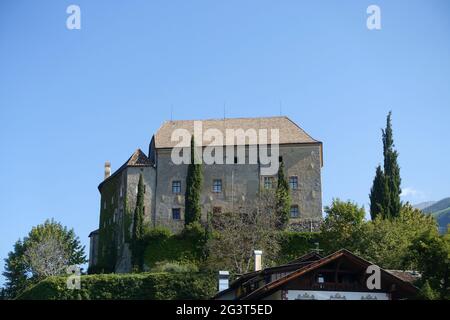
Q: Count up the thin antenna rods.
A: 3